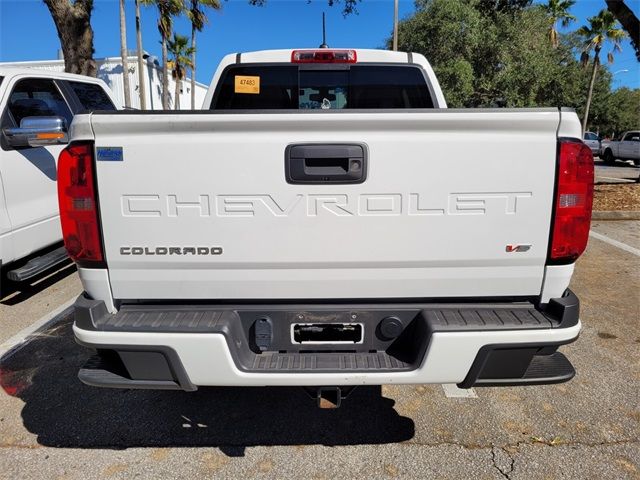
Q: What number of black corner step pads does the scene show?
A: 2